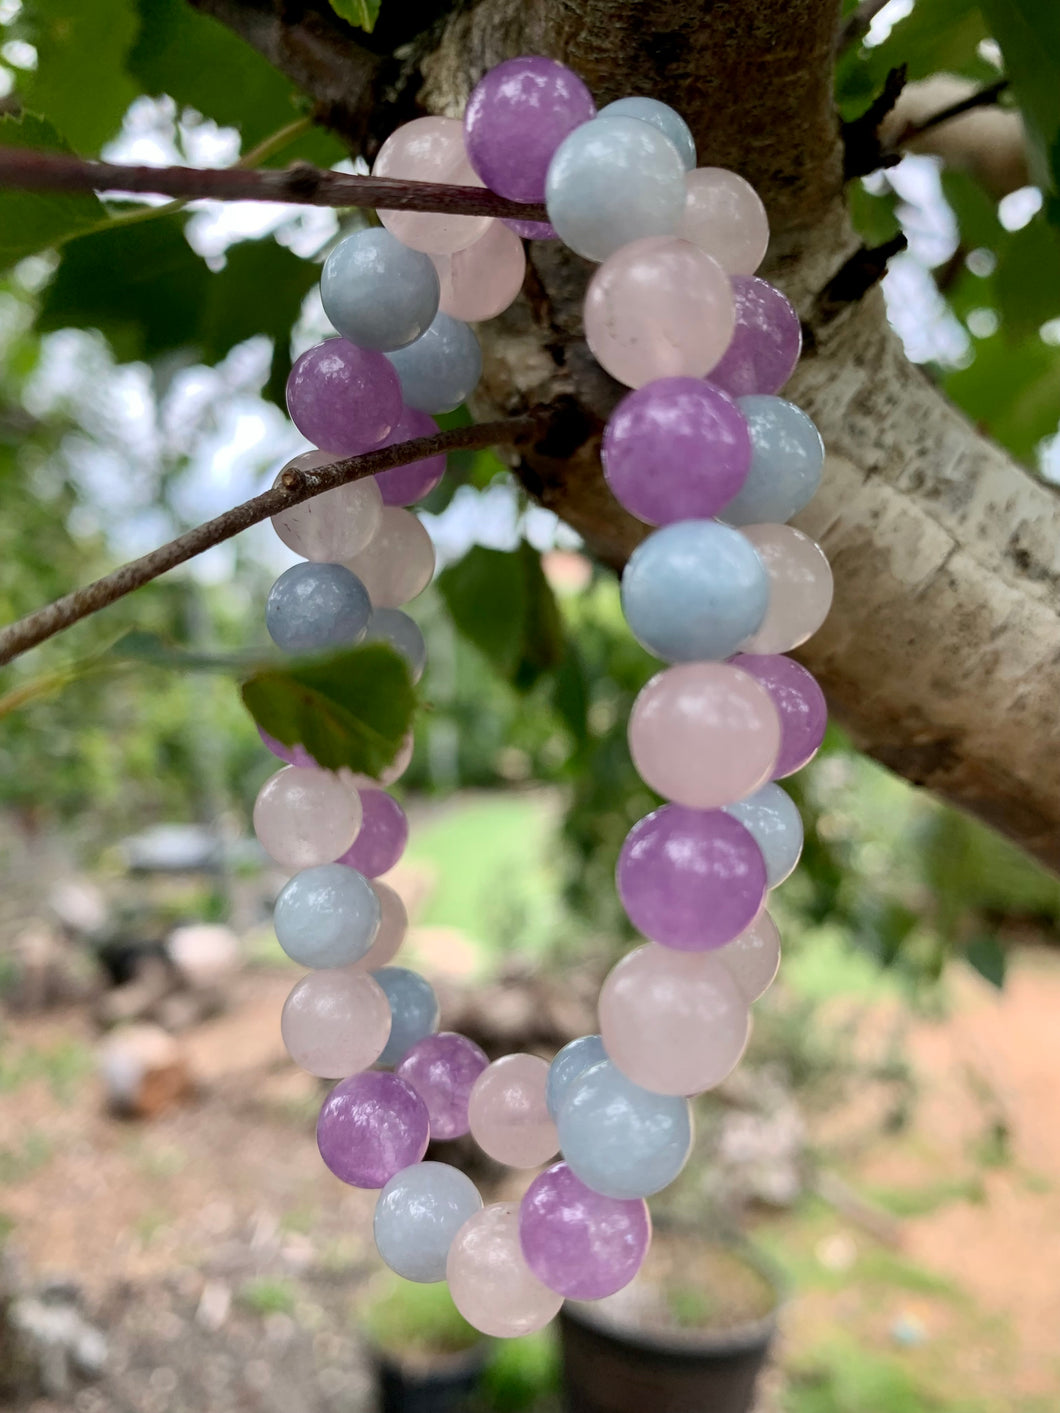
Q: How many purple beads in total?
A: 13